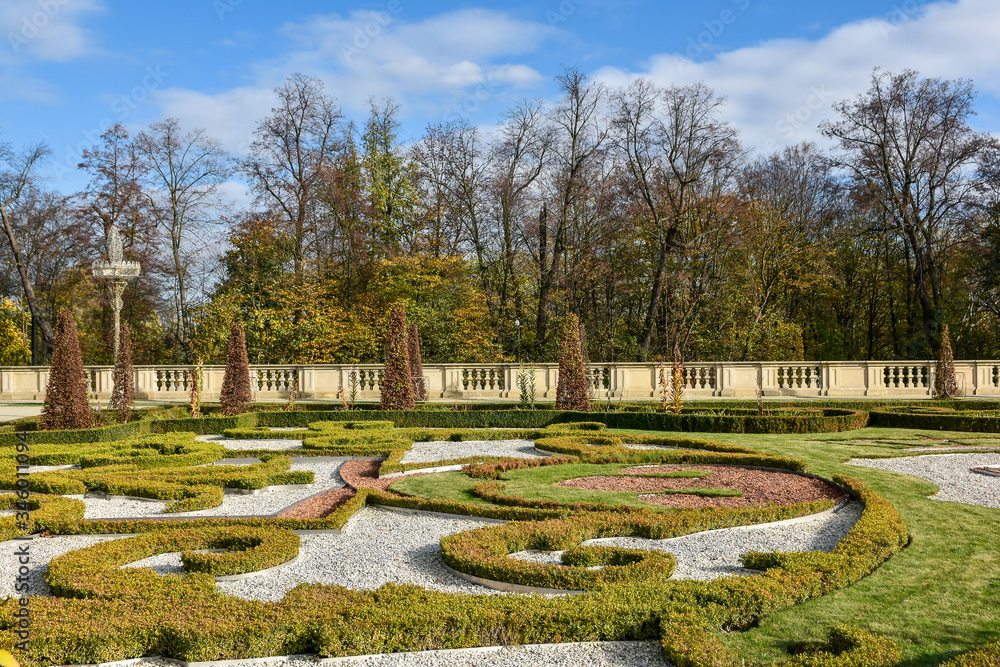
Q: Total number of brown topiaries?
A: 7